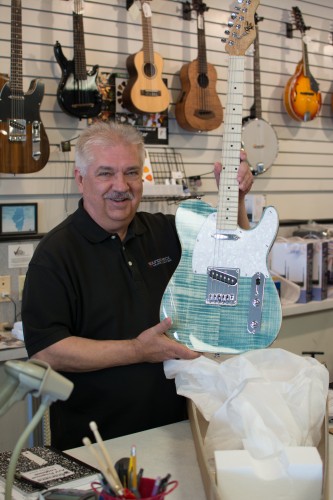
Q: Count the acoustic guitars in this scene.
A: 2